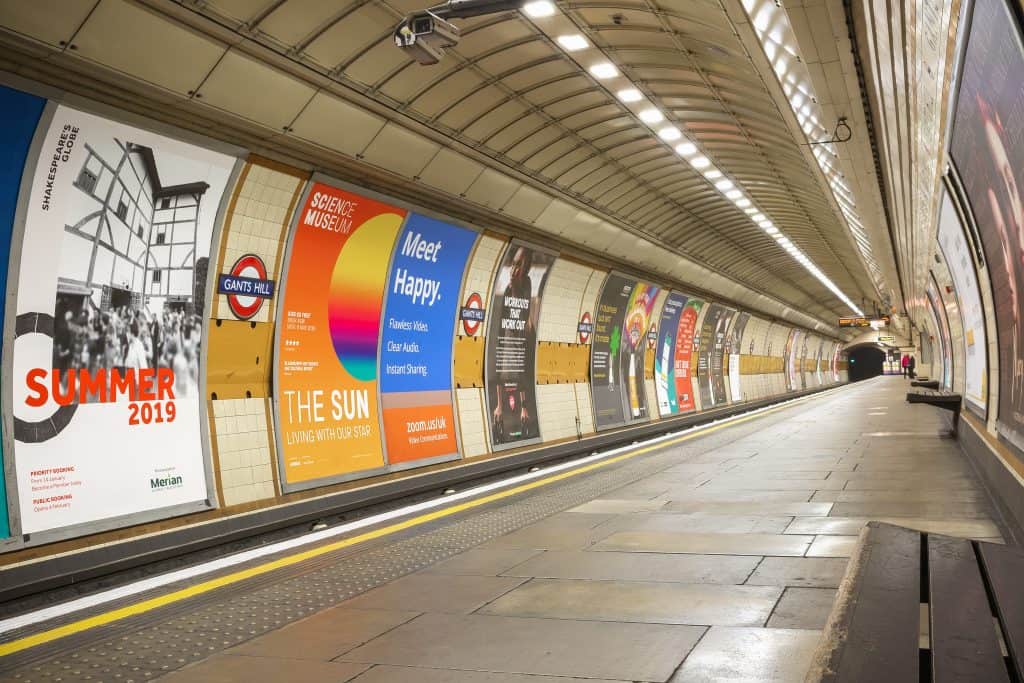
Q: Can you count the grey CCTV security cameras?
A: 2